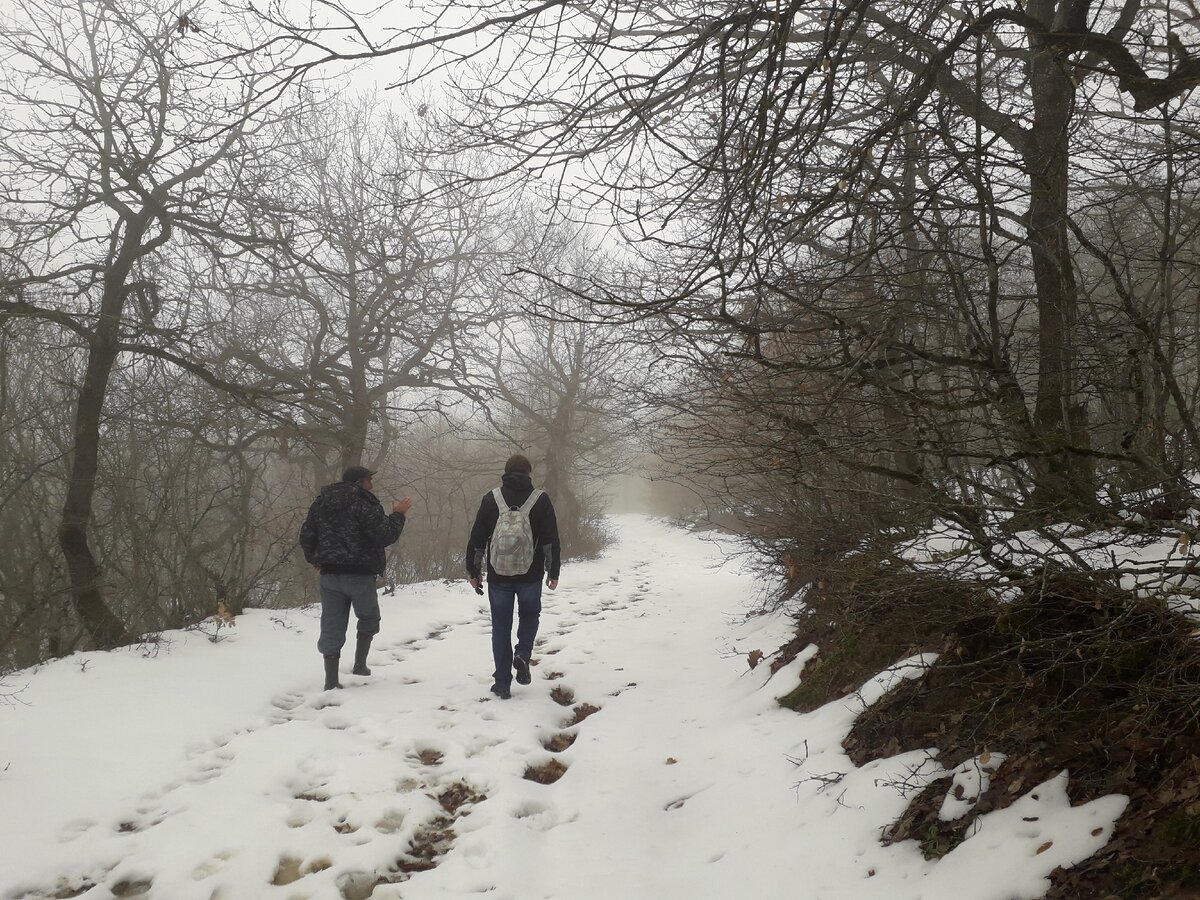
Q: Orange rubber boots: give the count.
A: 0